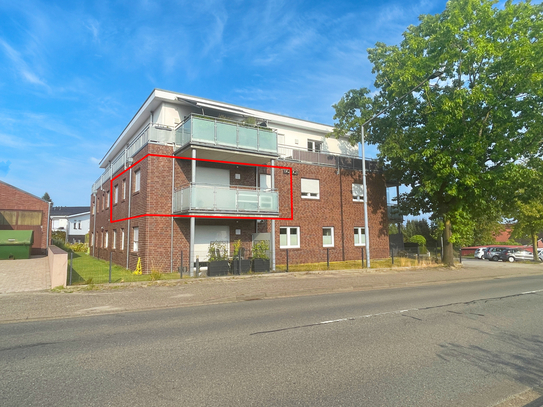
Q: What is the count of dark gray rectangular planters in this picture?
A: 3